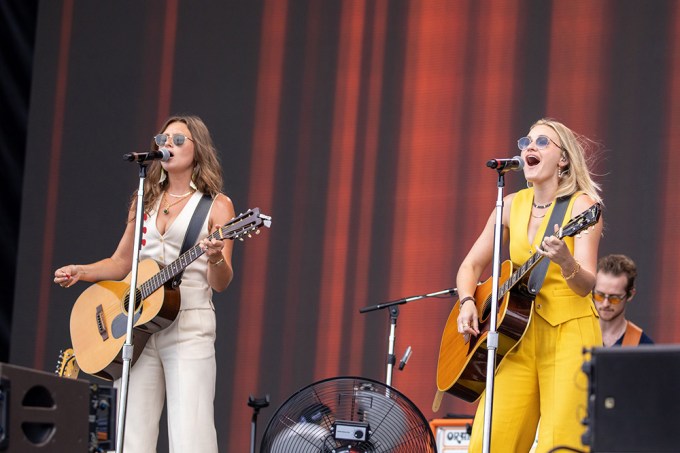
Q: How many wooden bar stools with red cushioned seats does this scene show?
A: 0